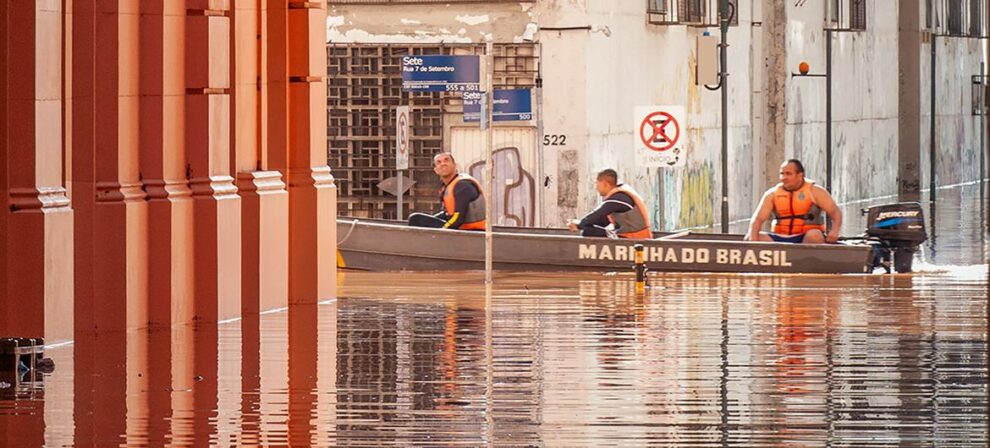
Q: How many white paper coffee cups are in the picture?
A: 0